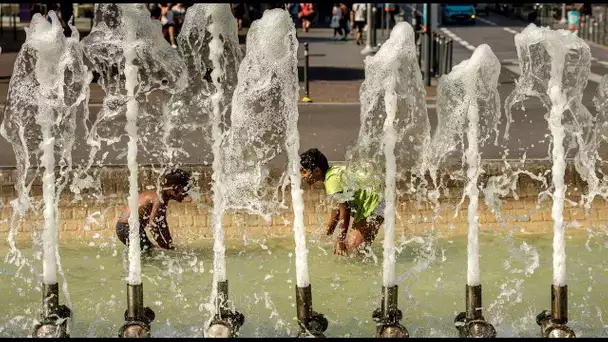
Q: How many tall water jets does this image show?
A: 7